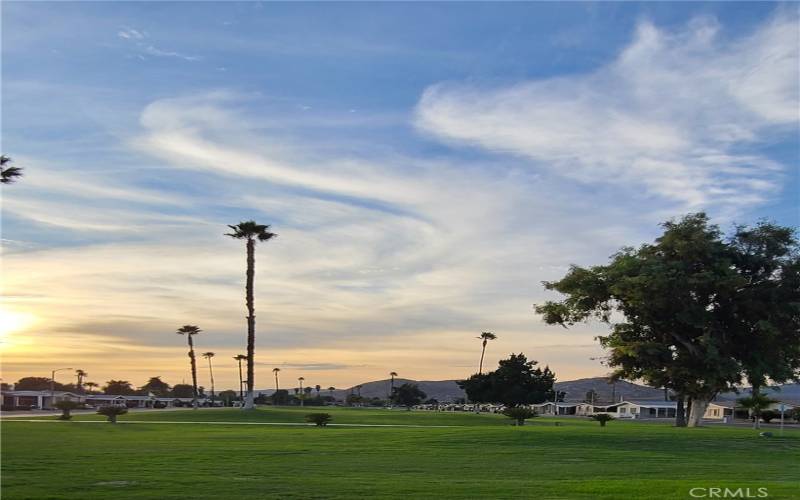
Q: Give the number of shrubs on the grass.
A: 5